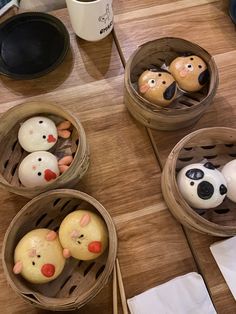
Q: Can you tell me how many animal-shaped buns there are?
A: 8